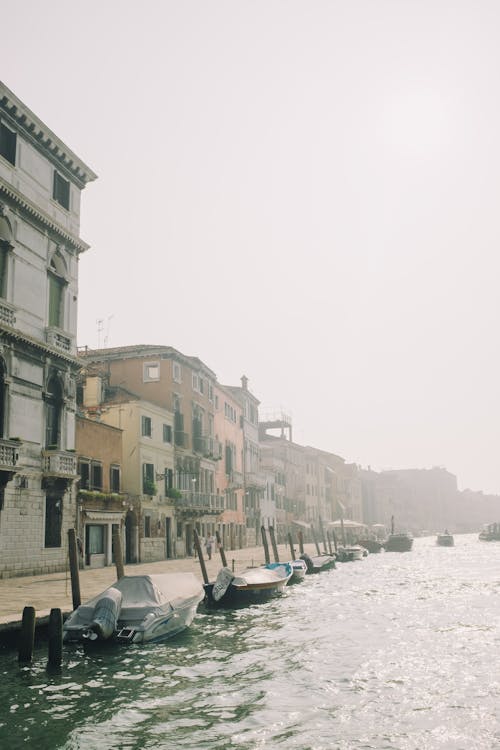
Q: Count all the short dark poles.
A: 2